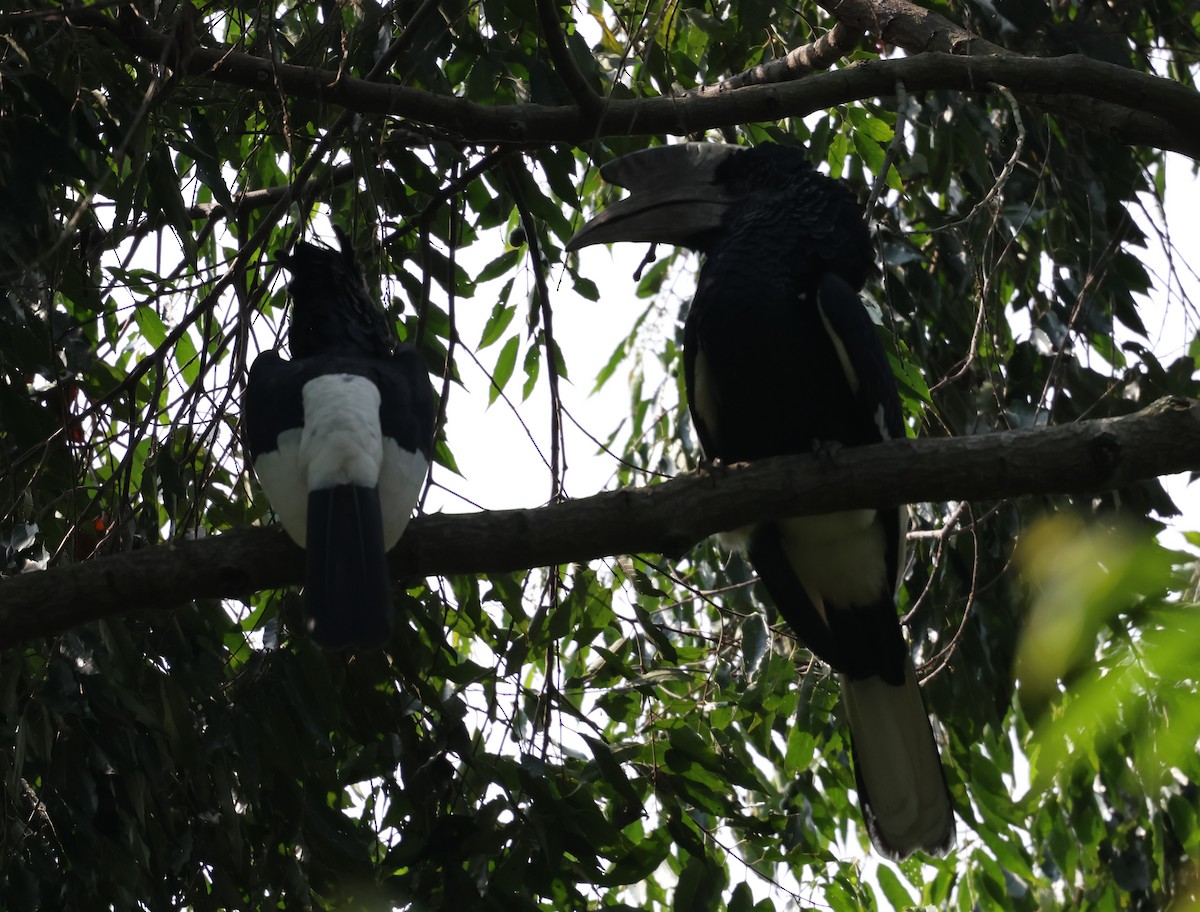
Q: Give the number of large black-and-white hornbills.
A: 2